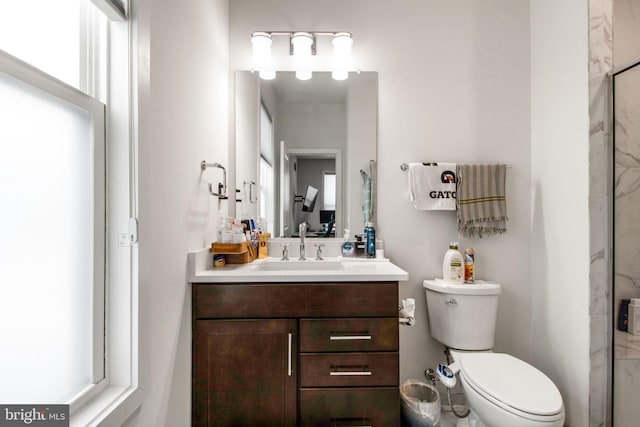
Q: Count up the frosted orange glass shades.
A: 0